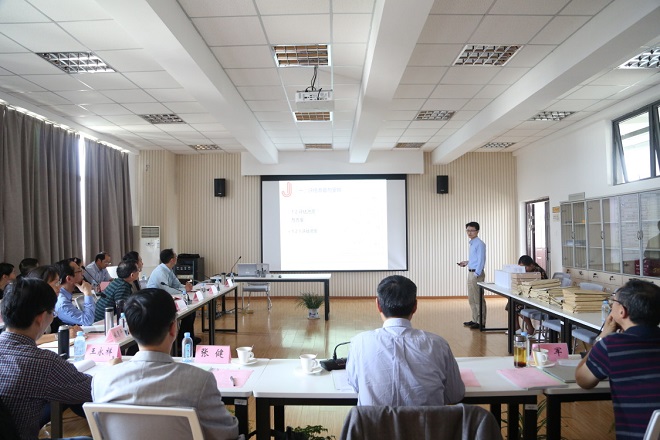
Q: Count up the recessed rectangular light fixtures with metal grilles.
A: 12